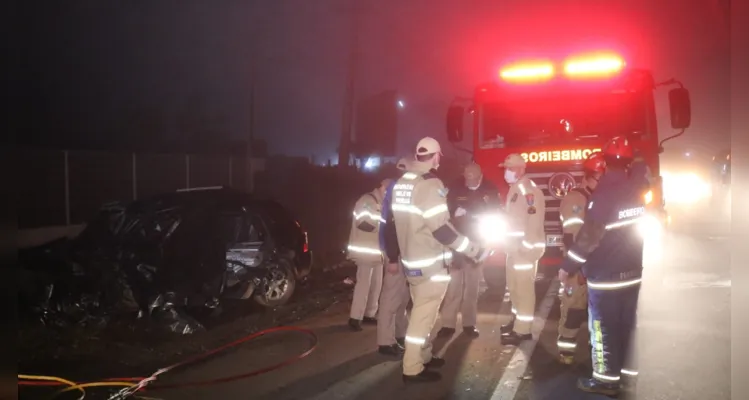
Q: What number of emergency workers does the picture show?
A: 7